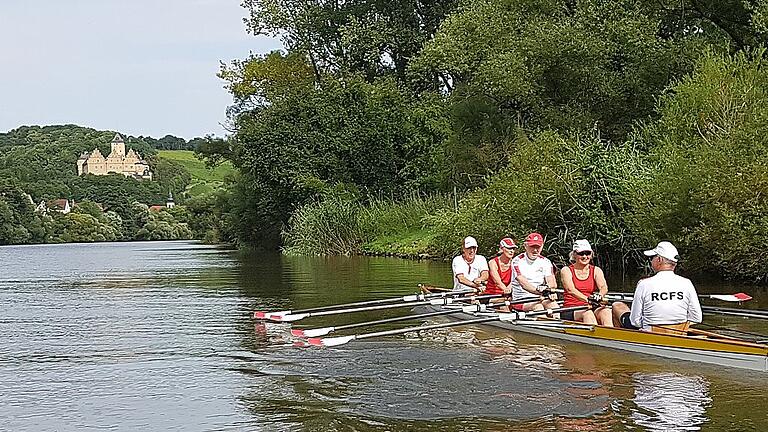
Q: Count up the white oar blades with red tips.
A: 5